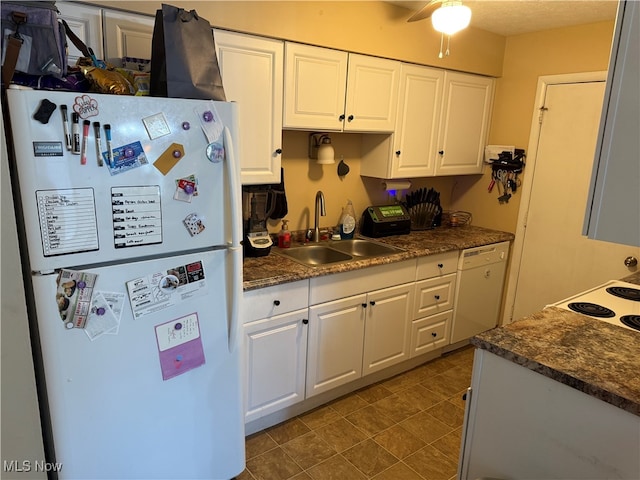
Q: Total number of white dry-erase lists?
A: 2